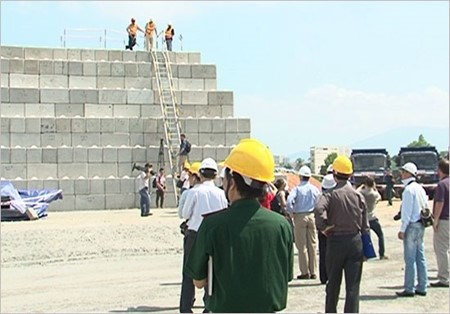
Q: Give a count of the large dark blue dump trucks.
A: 2